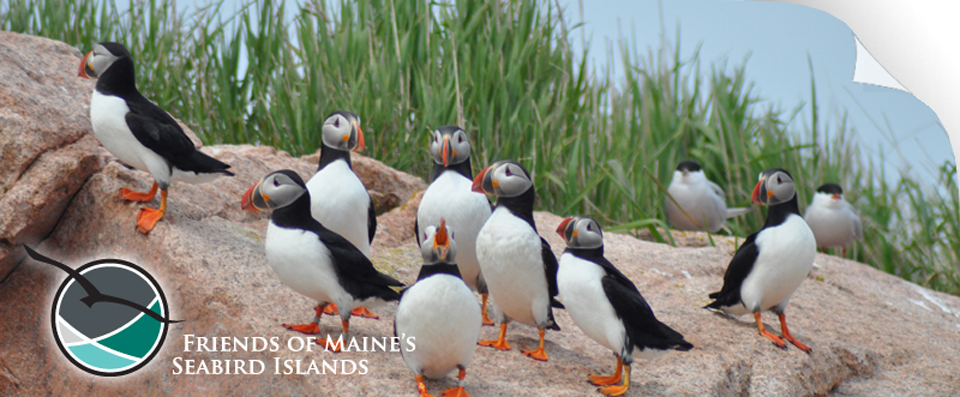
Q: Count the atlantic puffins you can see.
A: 8